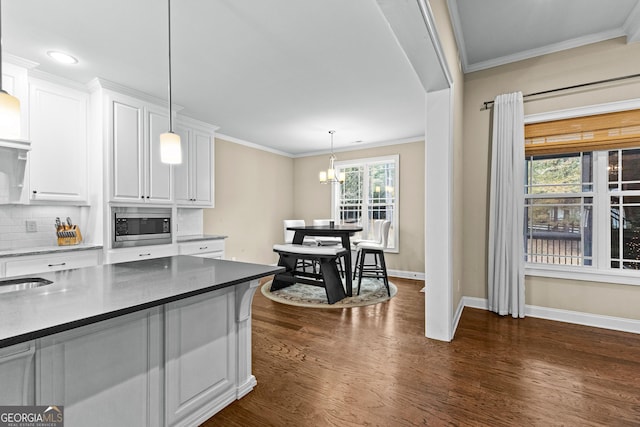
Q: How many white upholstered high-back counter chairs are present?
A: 4